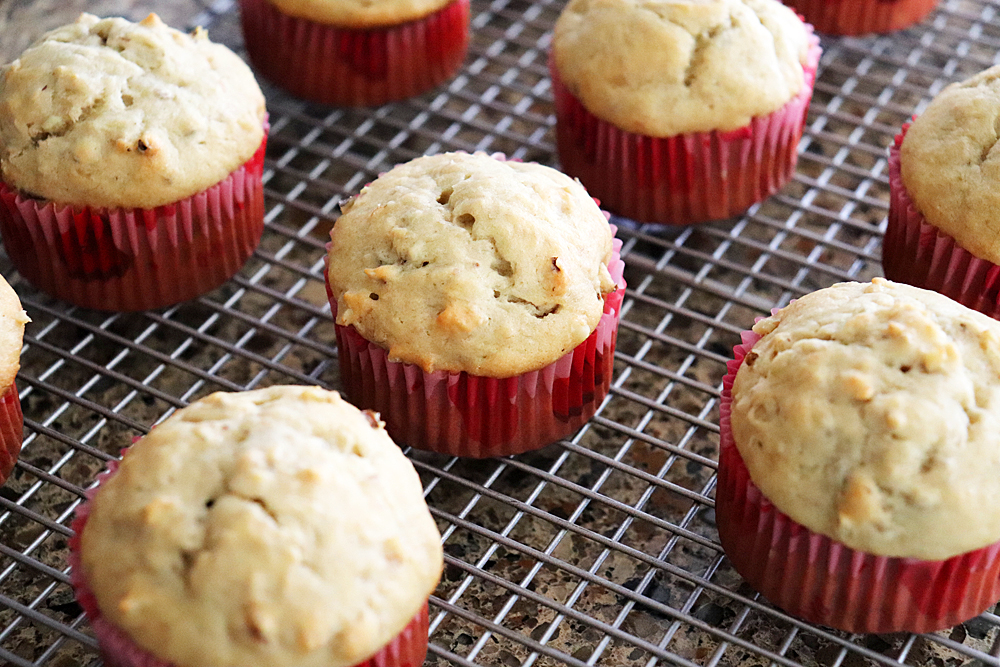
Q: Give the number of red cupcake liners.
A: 9